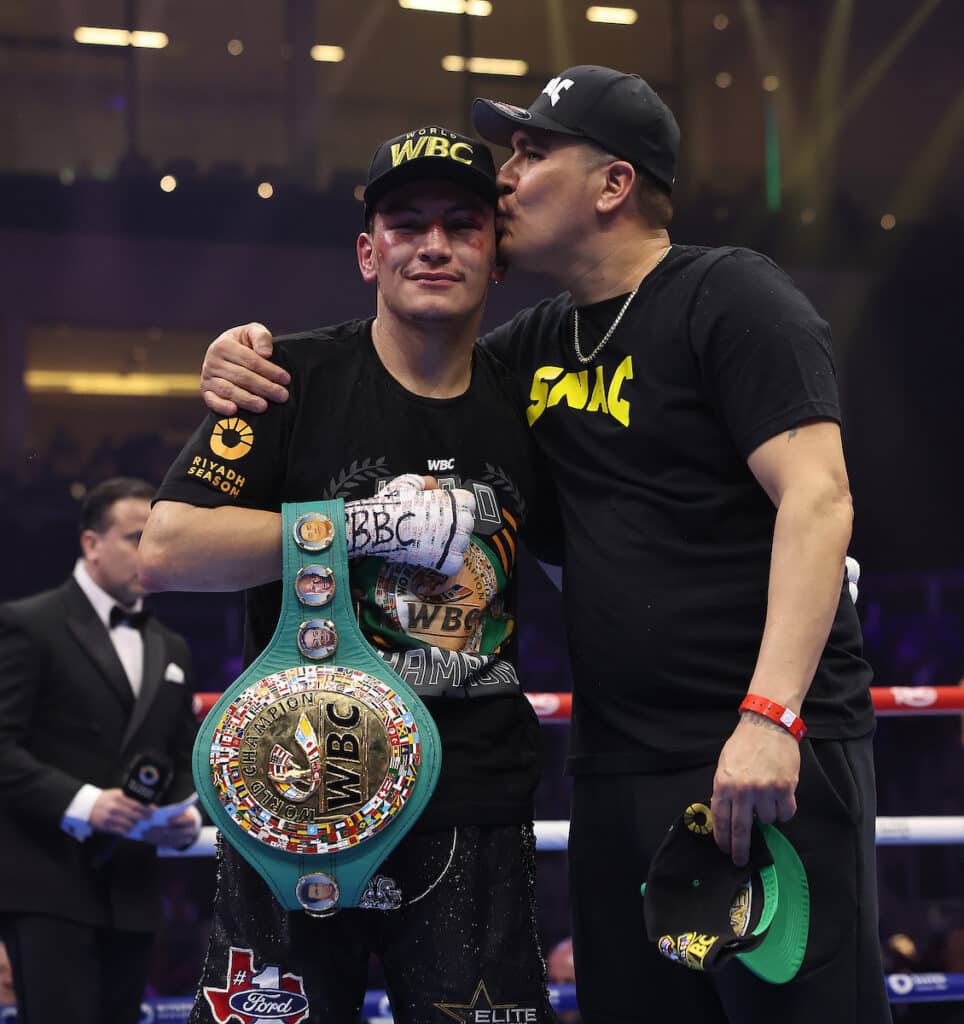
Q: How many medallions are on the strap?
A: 4